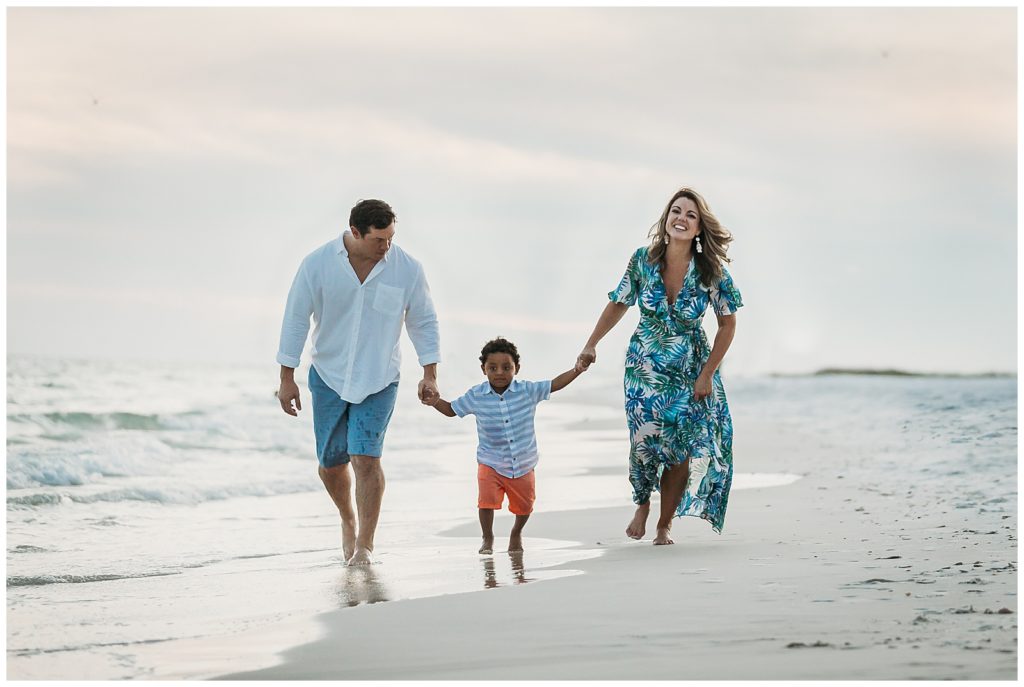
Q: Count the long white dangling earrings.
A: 2